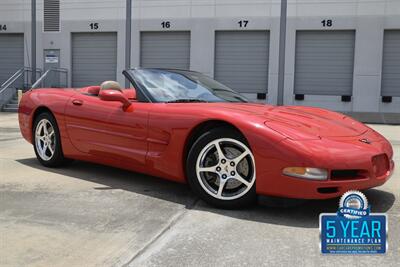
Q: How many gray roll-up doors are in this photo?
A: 6